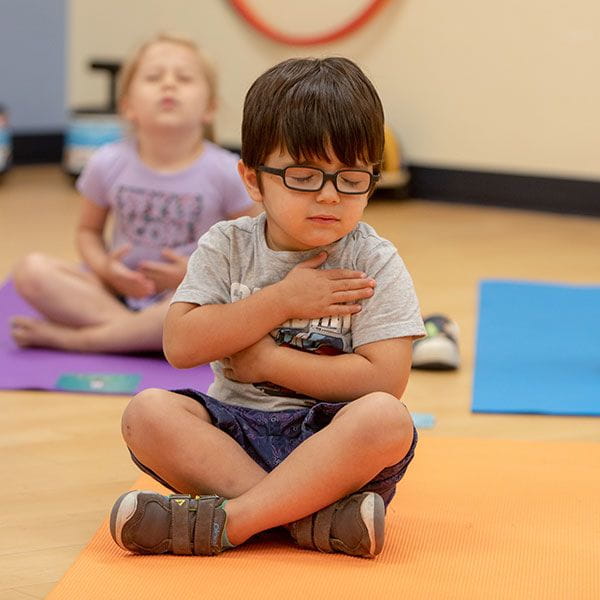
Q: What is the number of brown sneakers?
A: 2